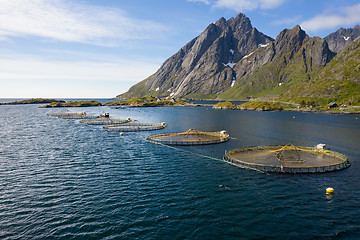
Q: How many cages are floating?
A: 6